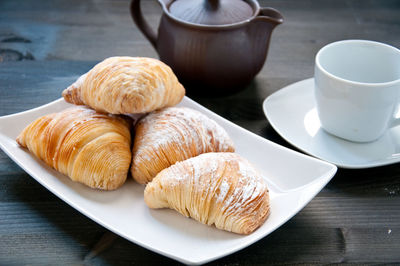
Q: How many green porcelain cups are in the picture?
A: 0